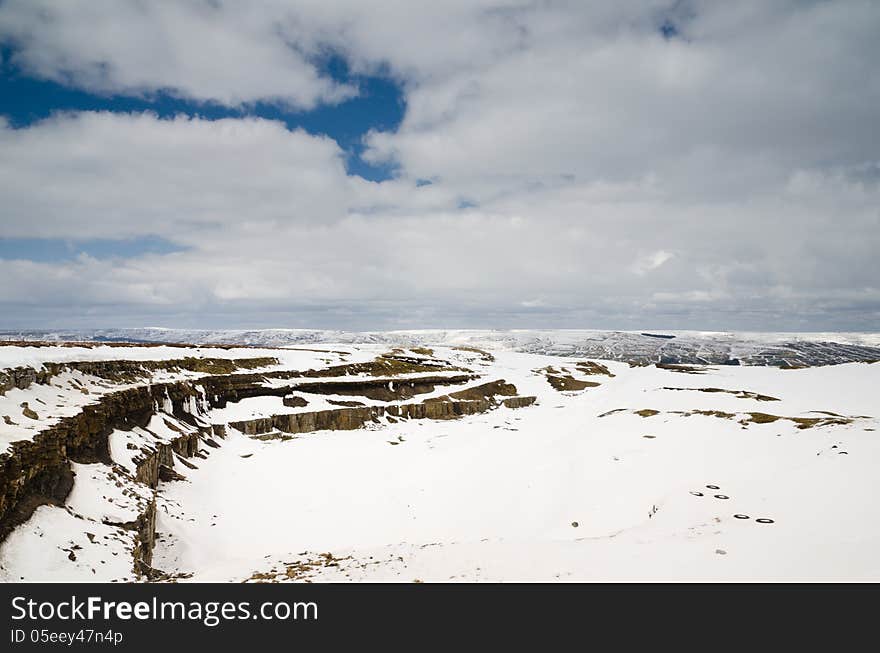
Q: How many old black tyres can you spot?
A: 5